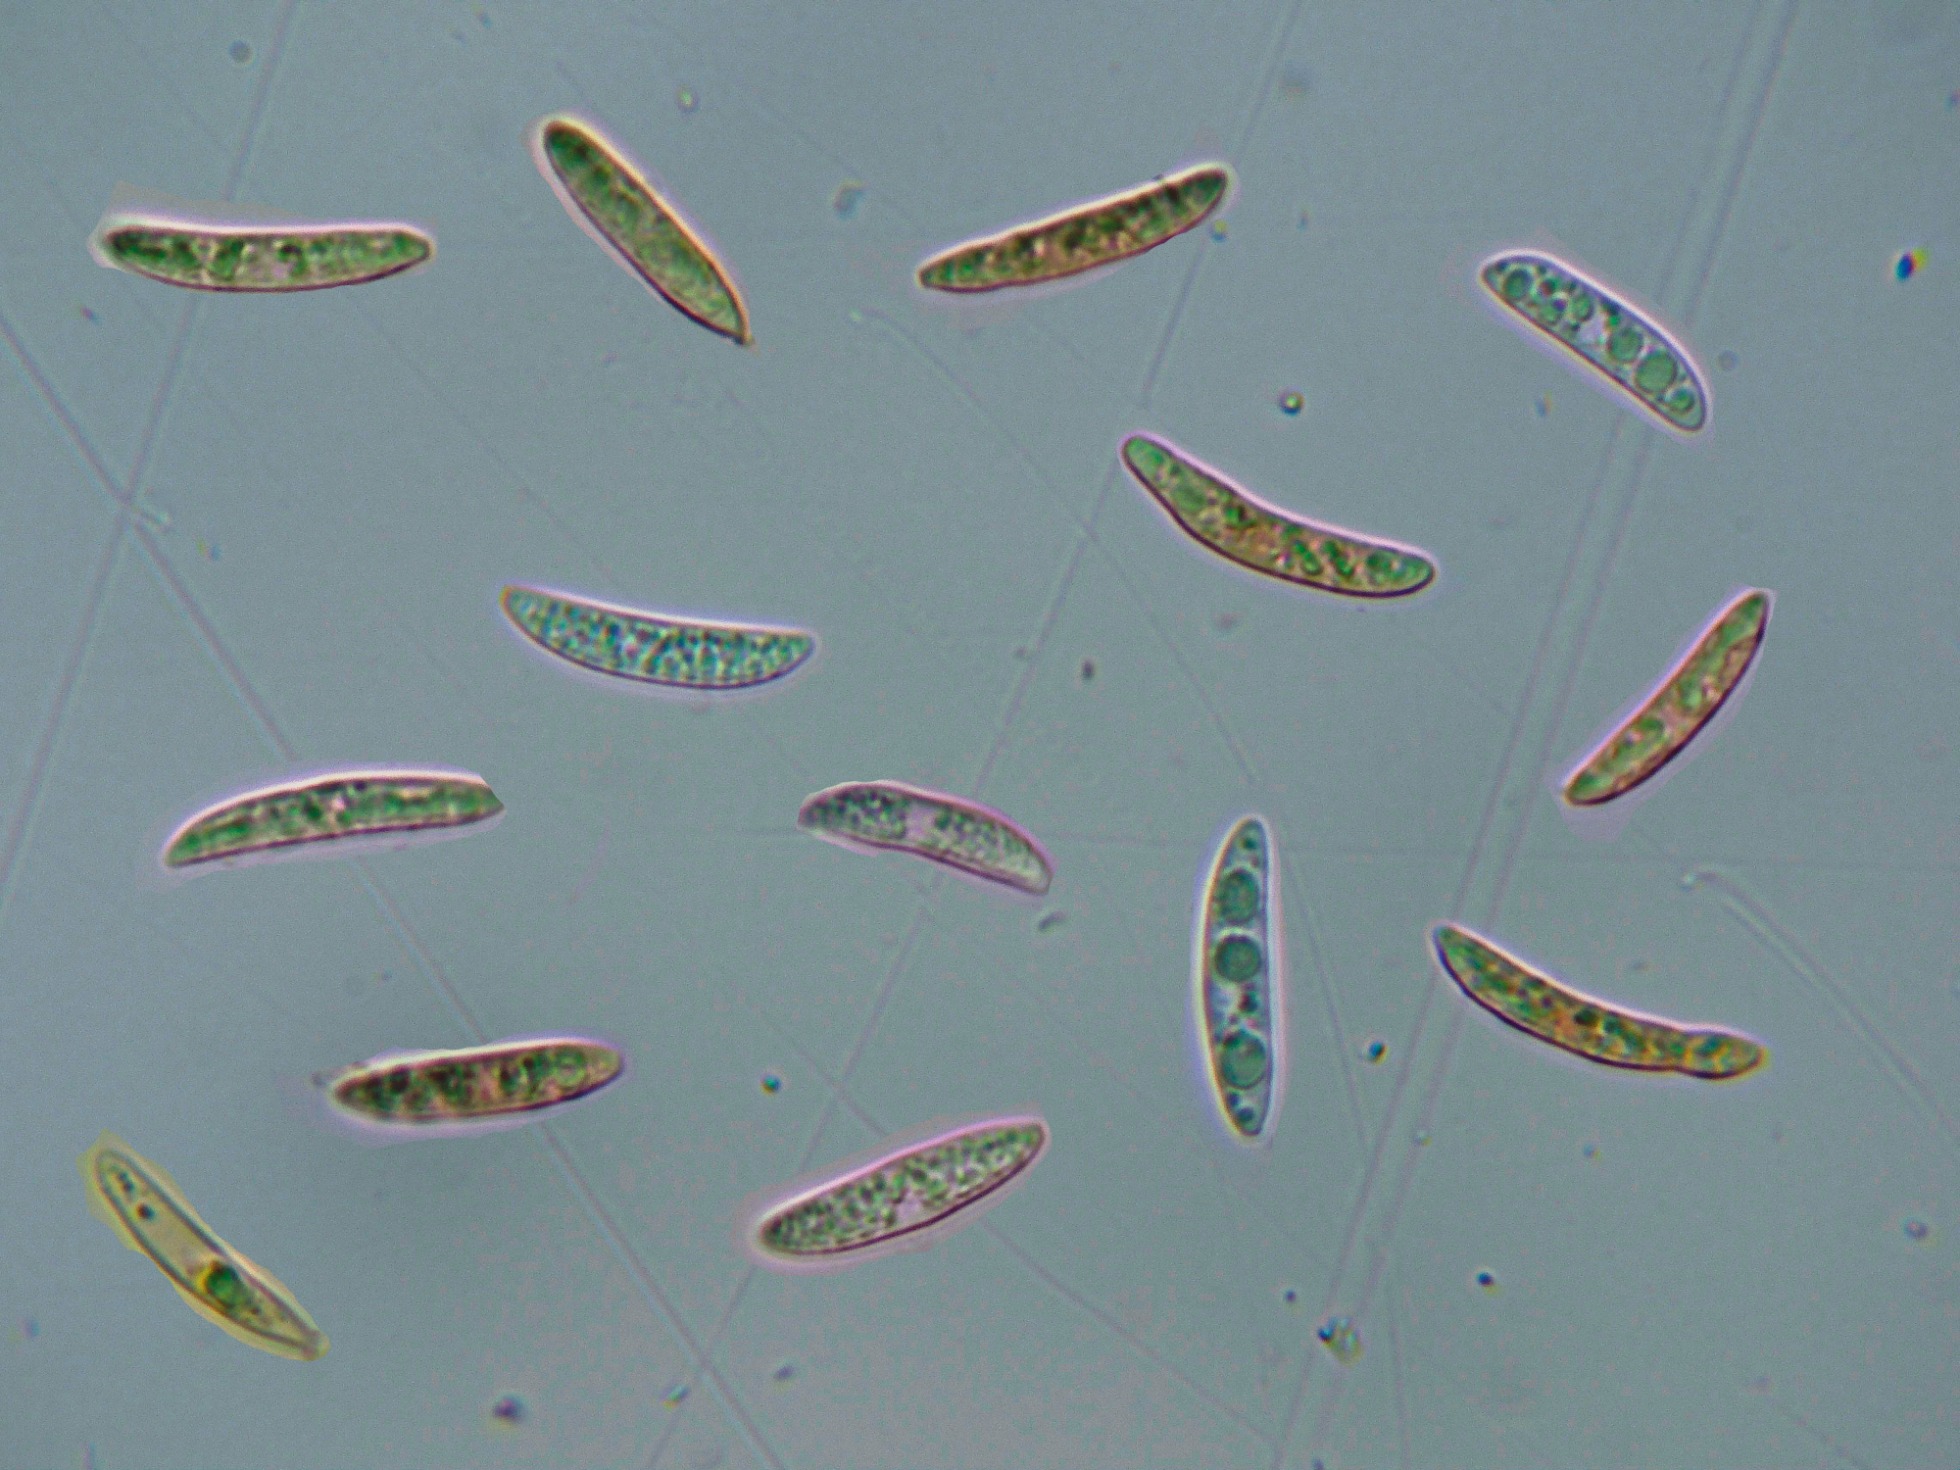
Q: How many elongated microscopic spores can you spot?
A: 14